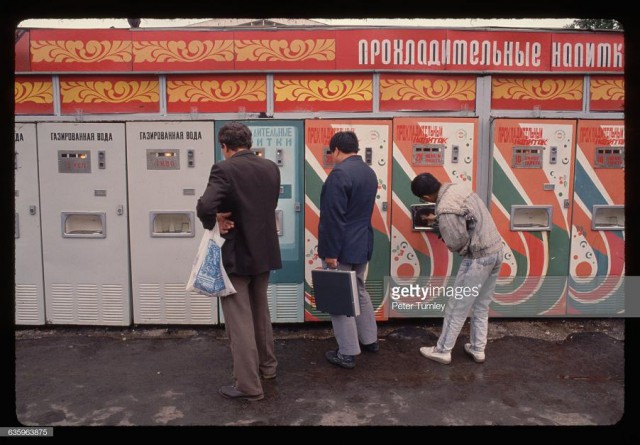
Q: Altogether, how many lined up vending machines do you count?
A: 8